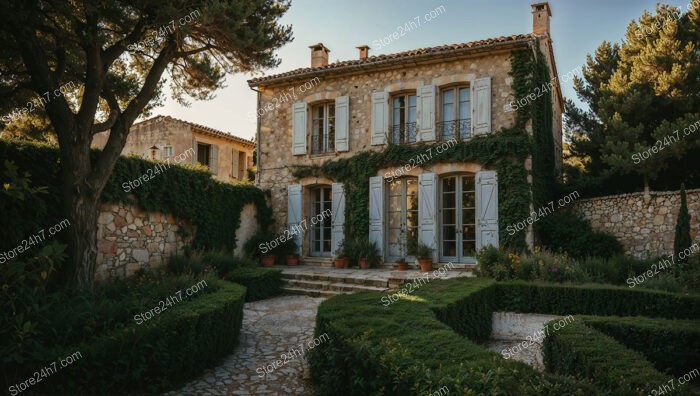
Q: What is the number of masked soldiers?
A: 0